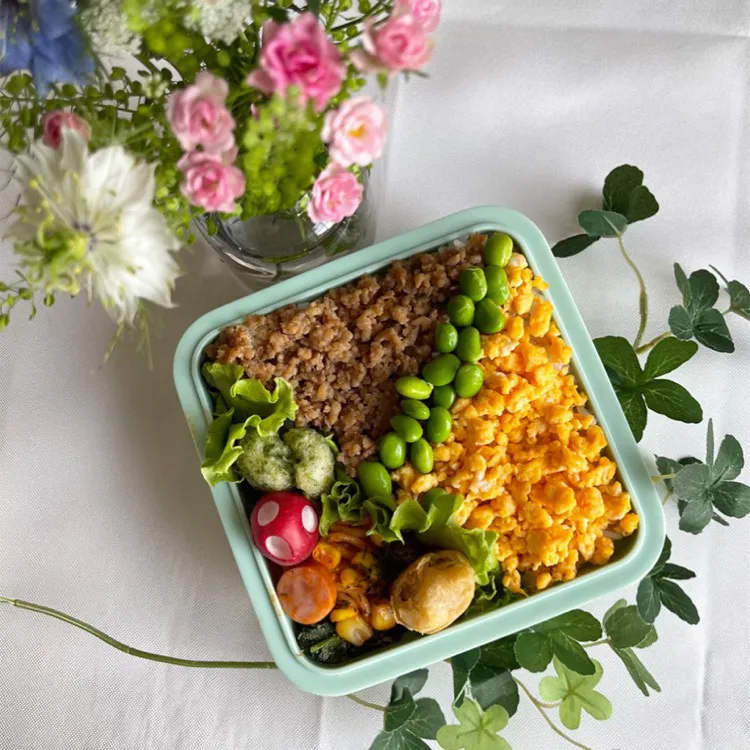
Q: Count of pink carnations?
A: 8